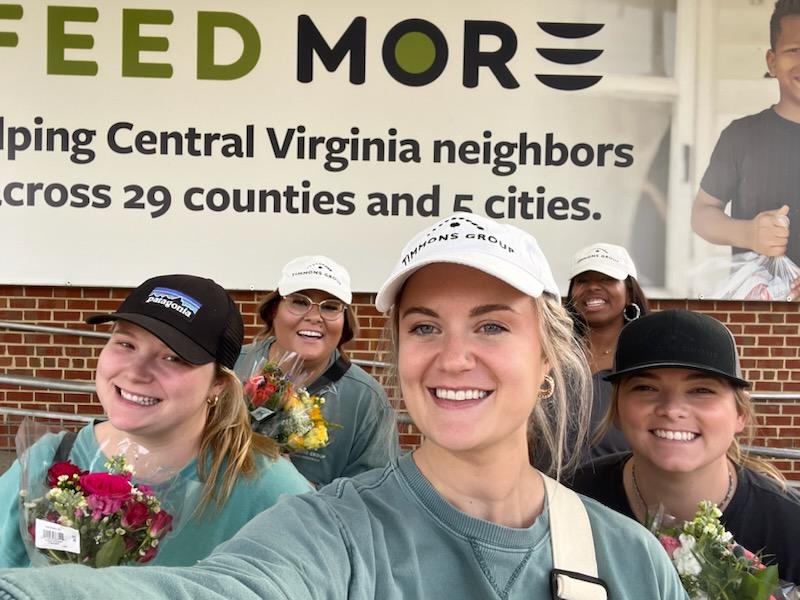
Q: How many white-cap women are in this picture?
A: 3